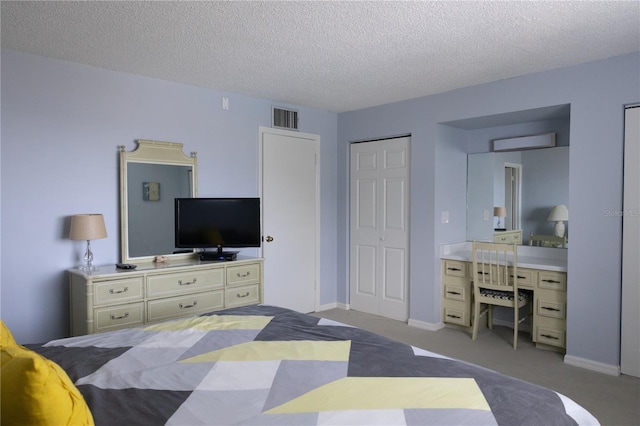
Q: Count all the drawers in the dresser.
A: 6